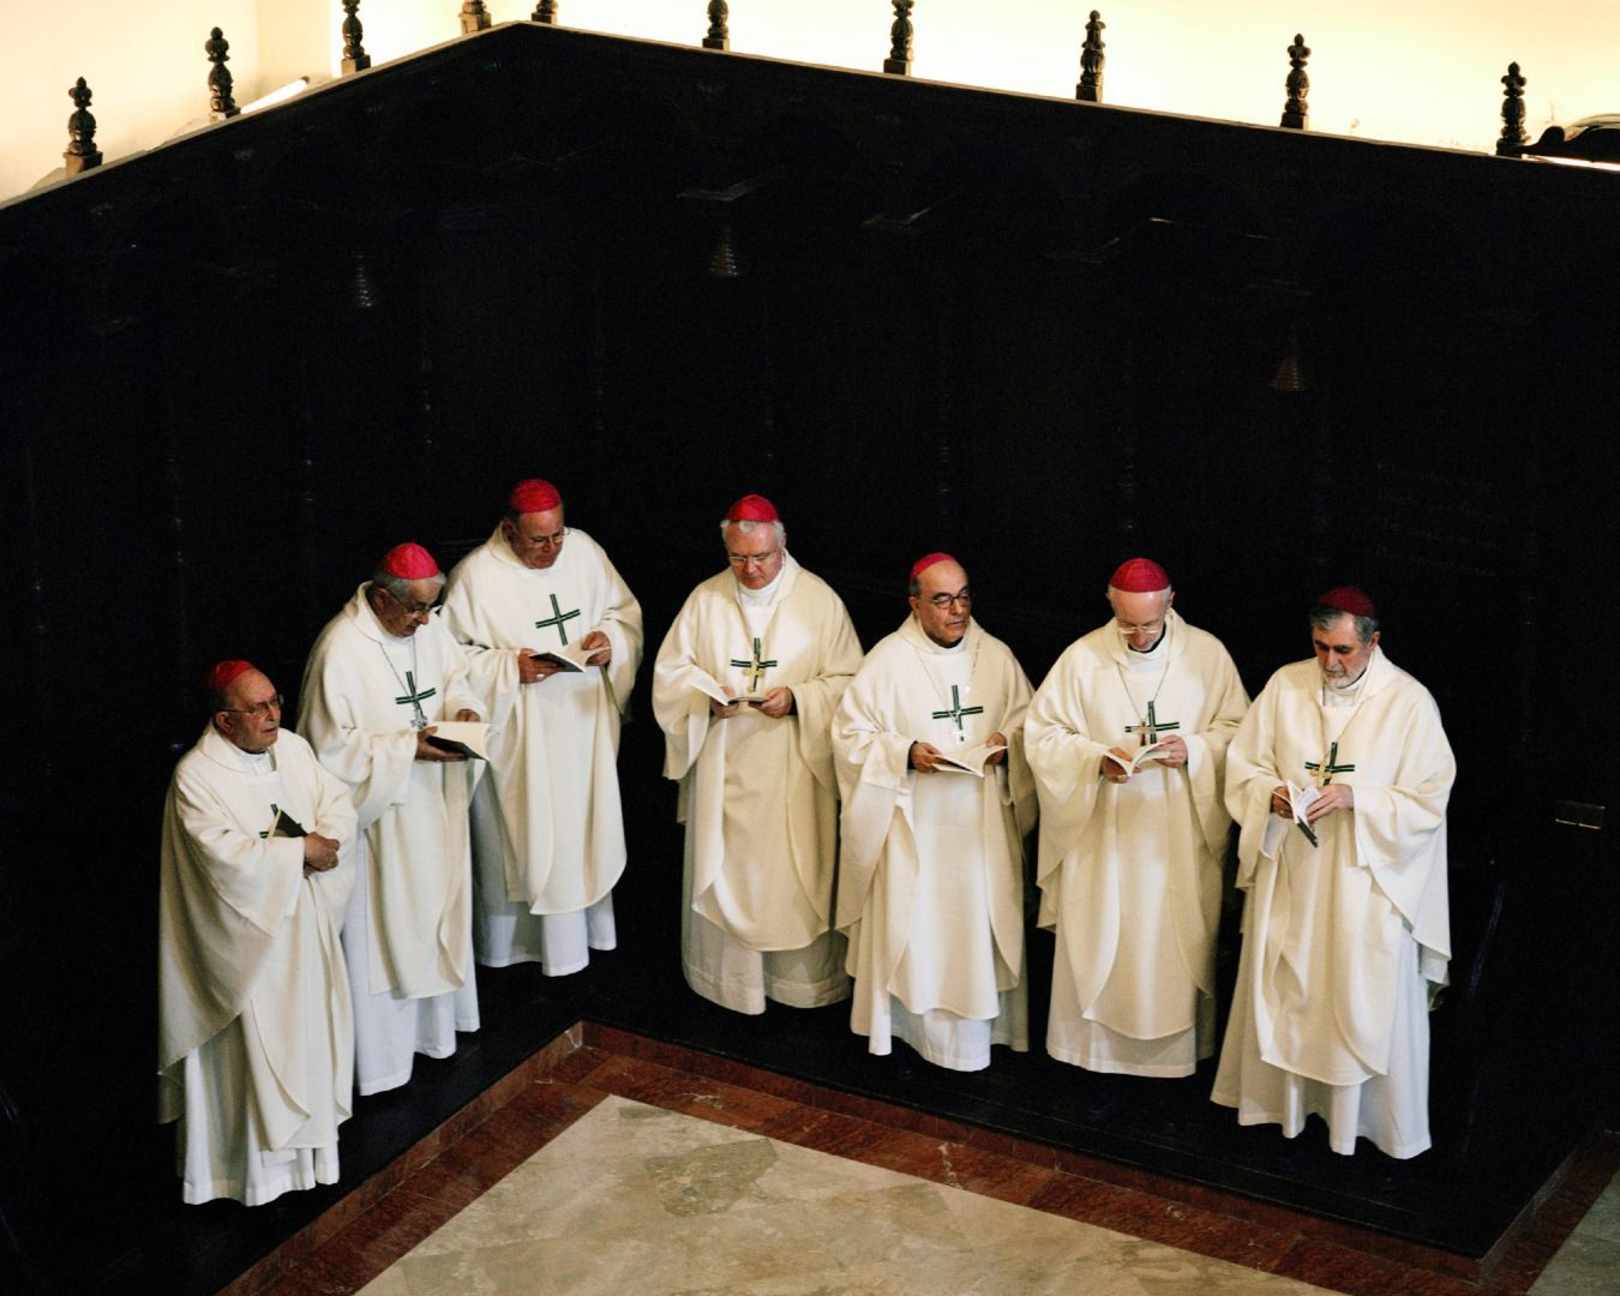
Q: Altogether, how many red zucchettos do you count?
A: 7